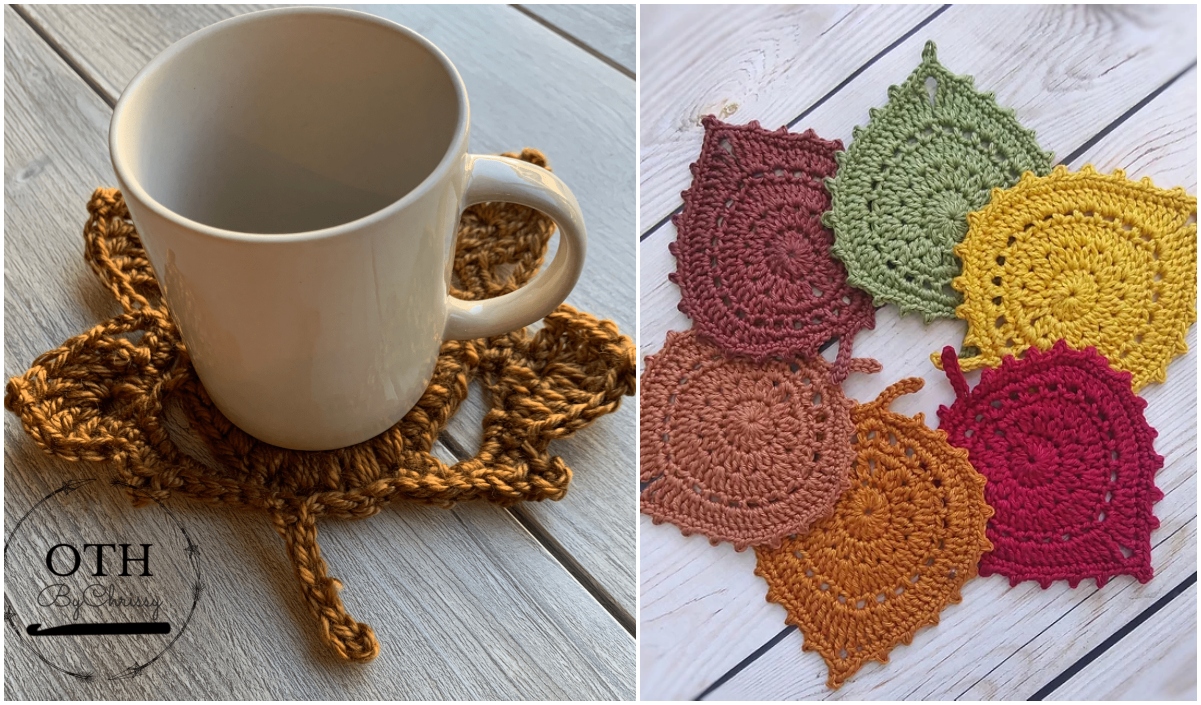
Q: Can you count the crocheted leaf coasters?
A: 7